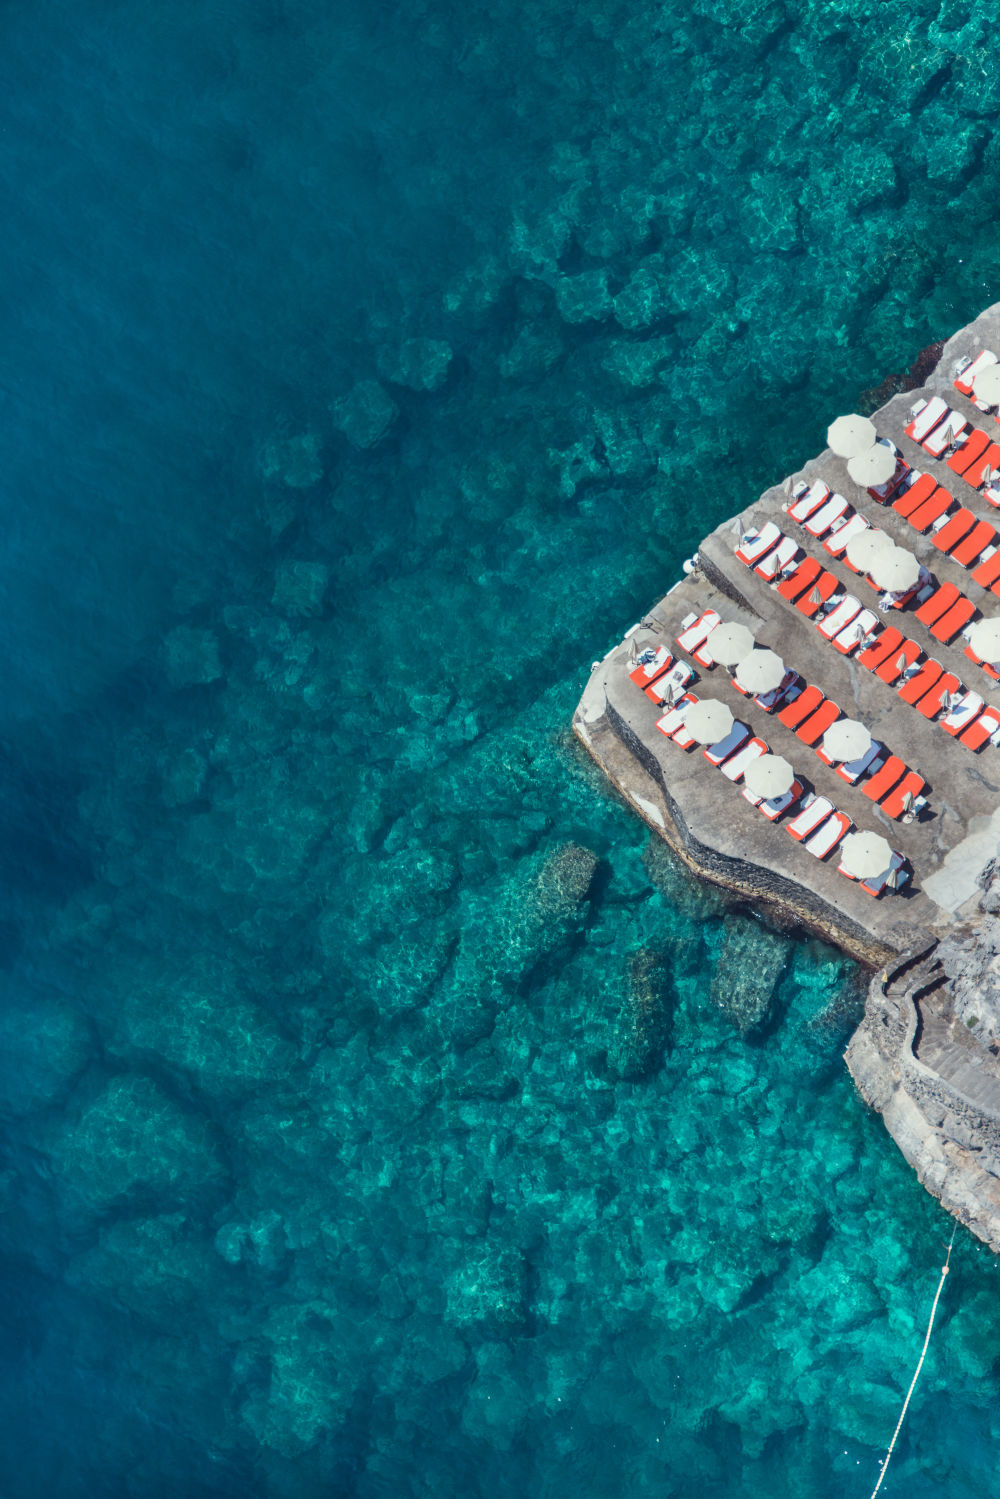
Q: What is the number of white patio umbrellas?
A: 12